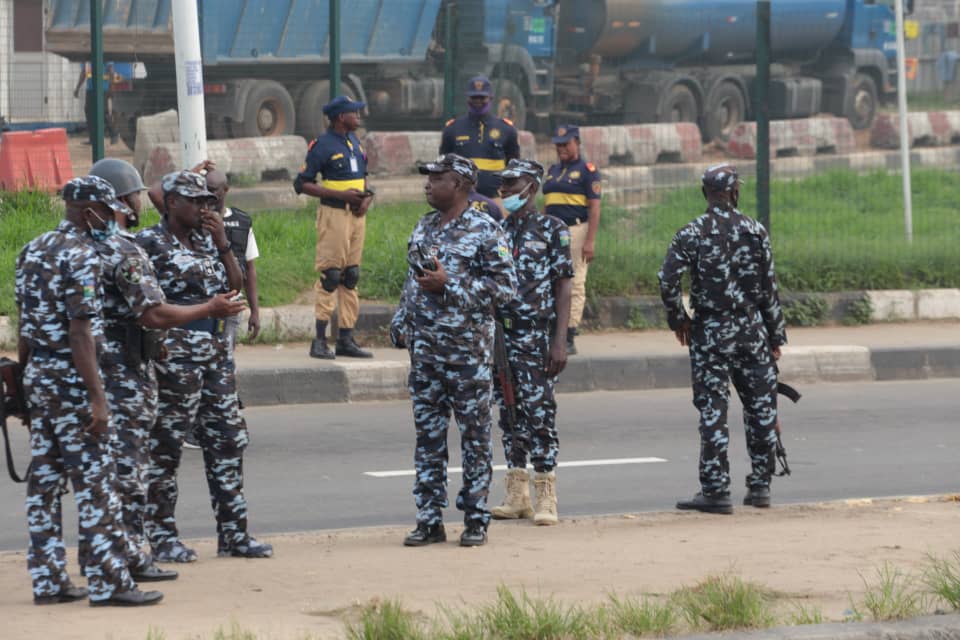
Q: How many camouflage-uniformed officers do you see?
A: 6